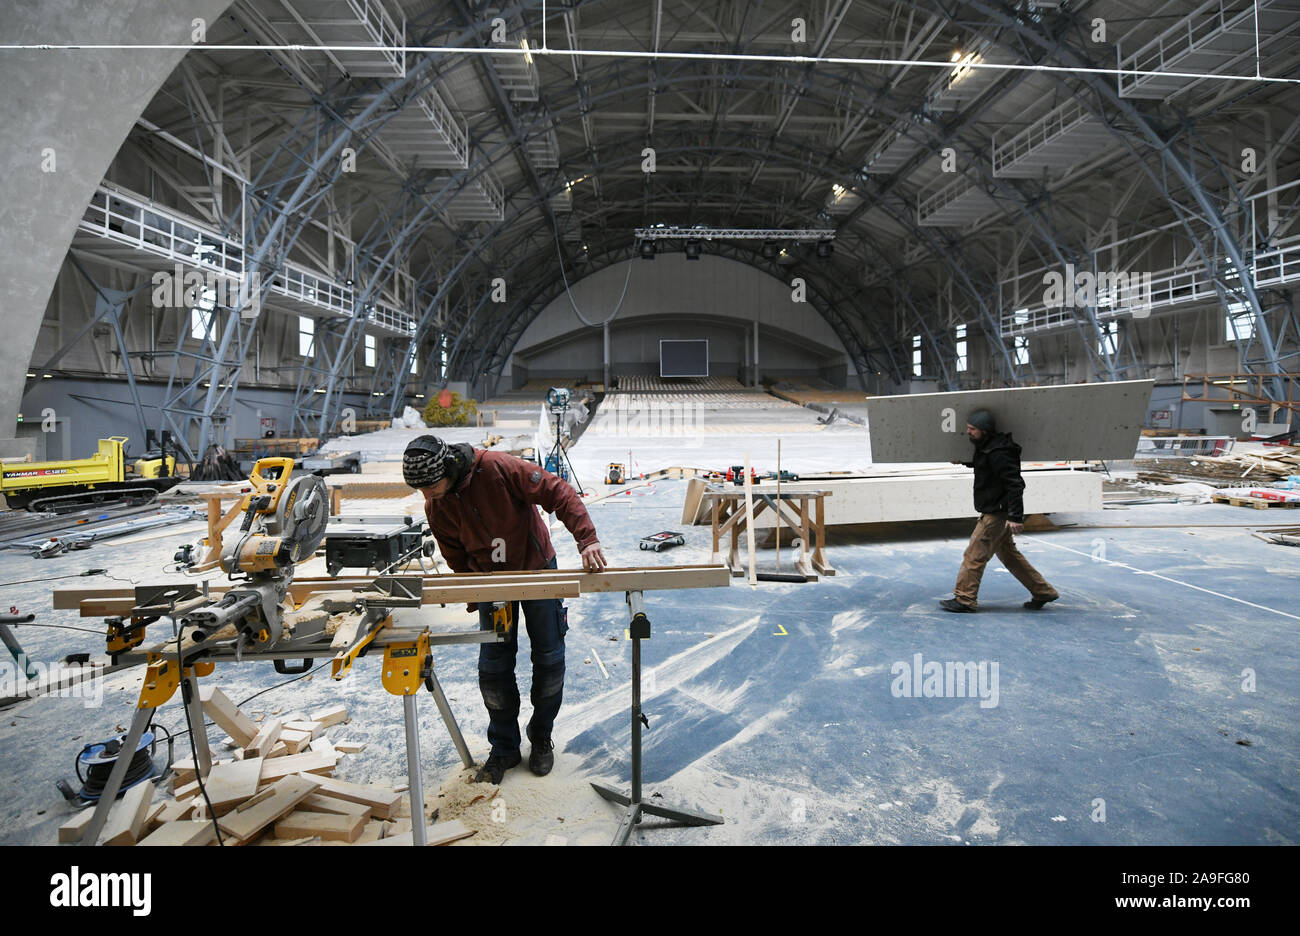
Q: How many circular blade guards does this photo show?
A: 1